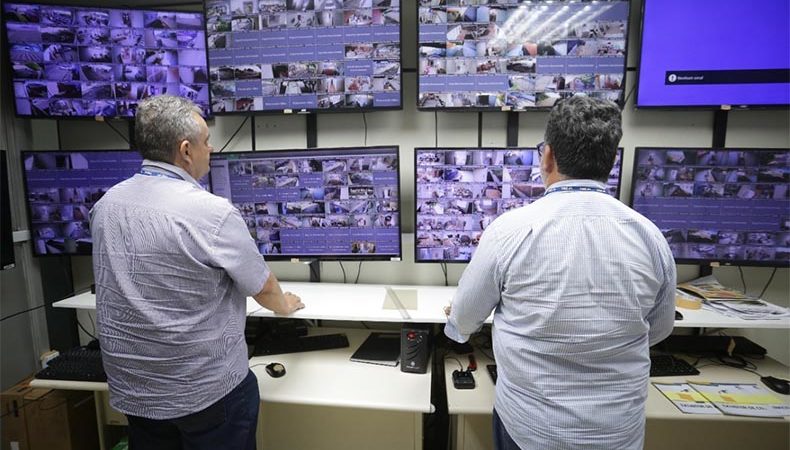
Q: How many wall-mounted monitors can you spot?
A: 8